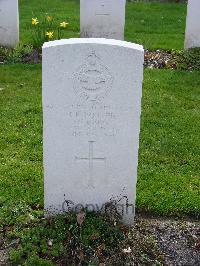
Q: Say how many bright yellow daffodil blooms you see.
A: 3